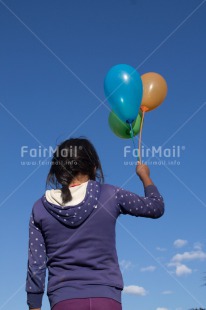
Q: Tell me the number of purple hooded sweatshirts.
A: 1